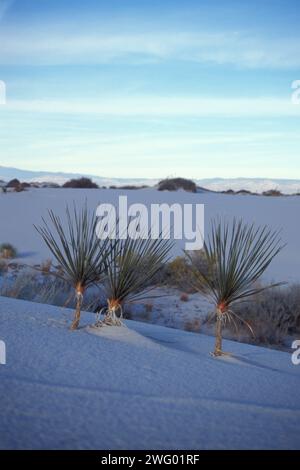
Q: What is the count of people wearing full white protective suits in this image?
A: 0